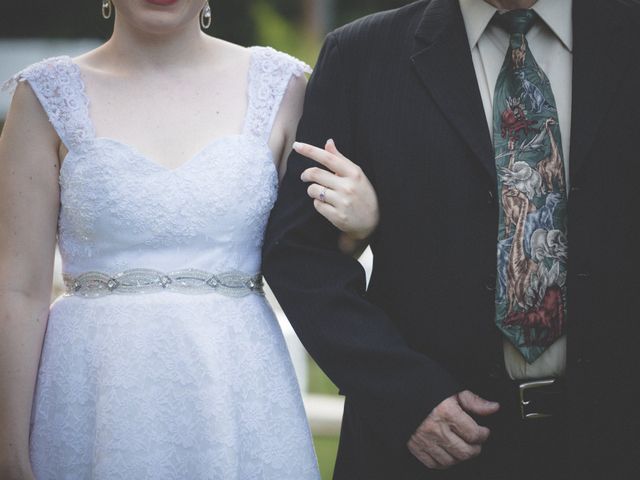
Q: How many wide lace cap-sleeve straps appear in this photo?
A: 2